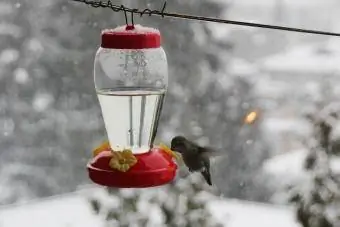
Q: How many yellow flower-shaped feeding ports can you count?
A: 3